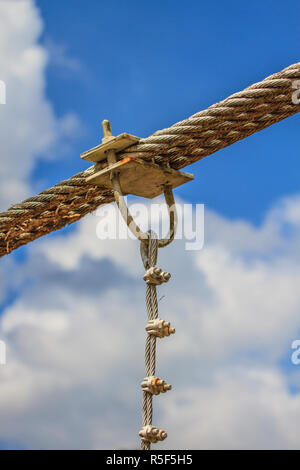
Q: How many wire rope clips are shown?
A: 4